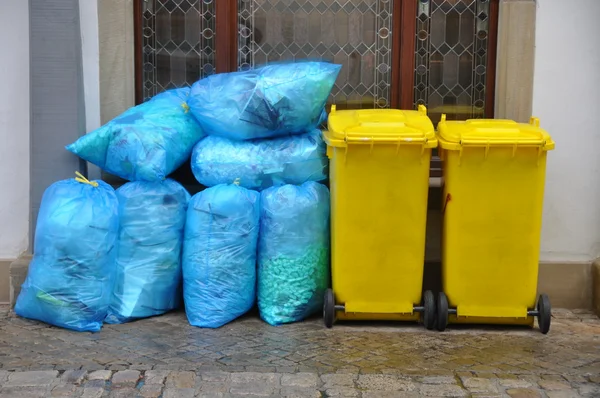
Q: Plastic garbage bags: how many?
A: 7